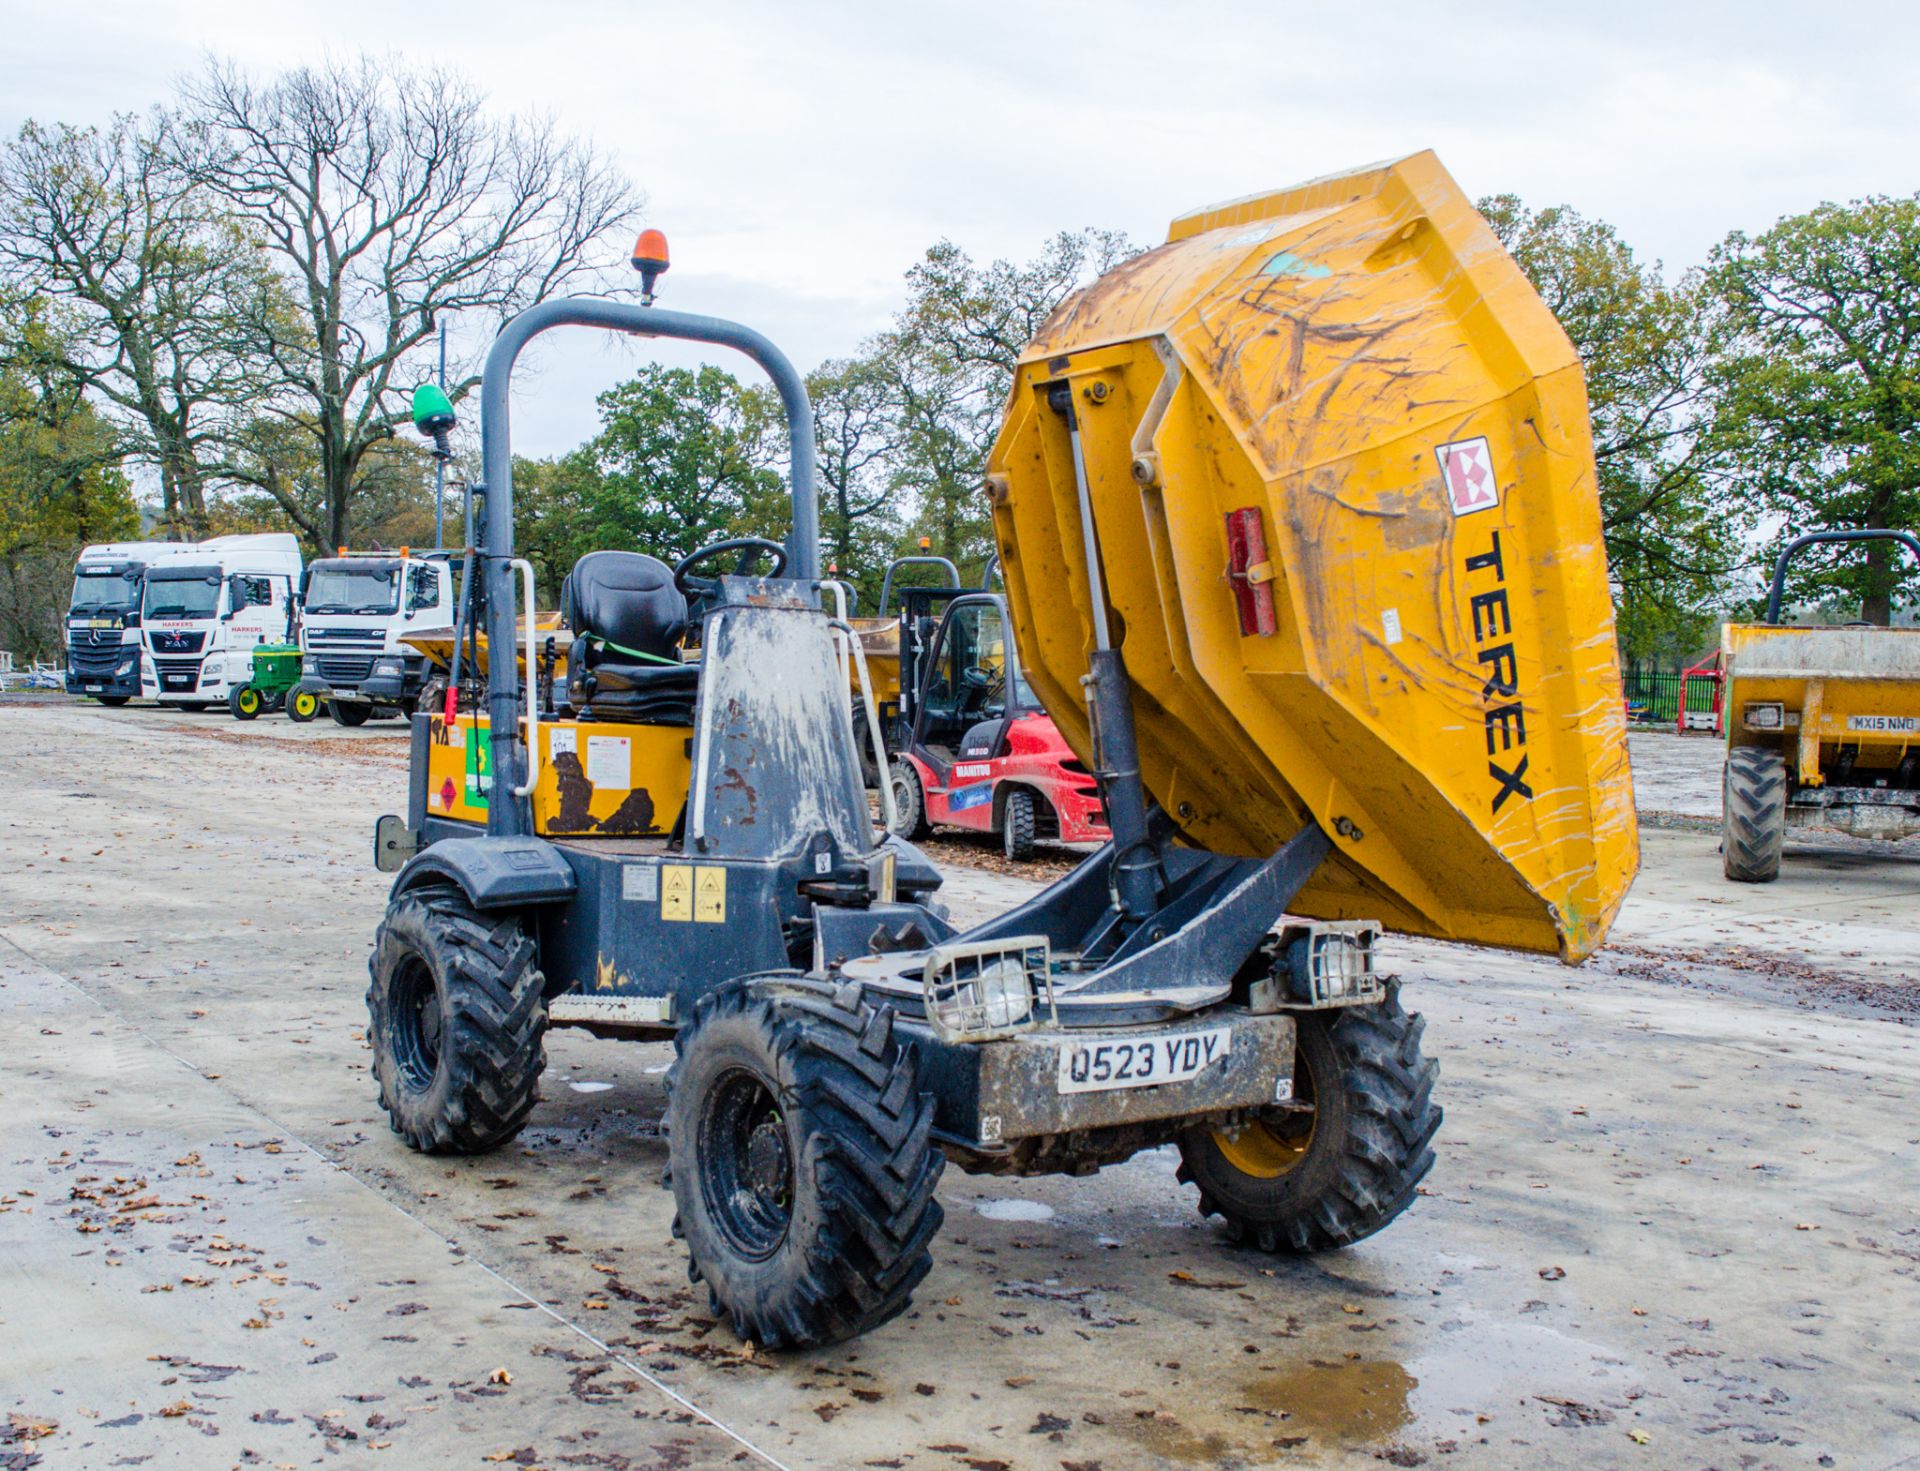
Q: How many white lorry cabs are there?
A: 3